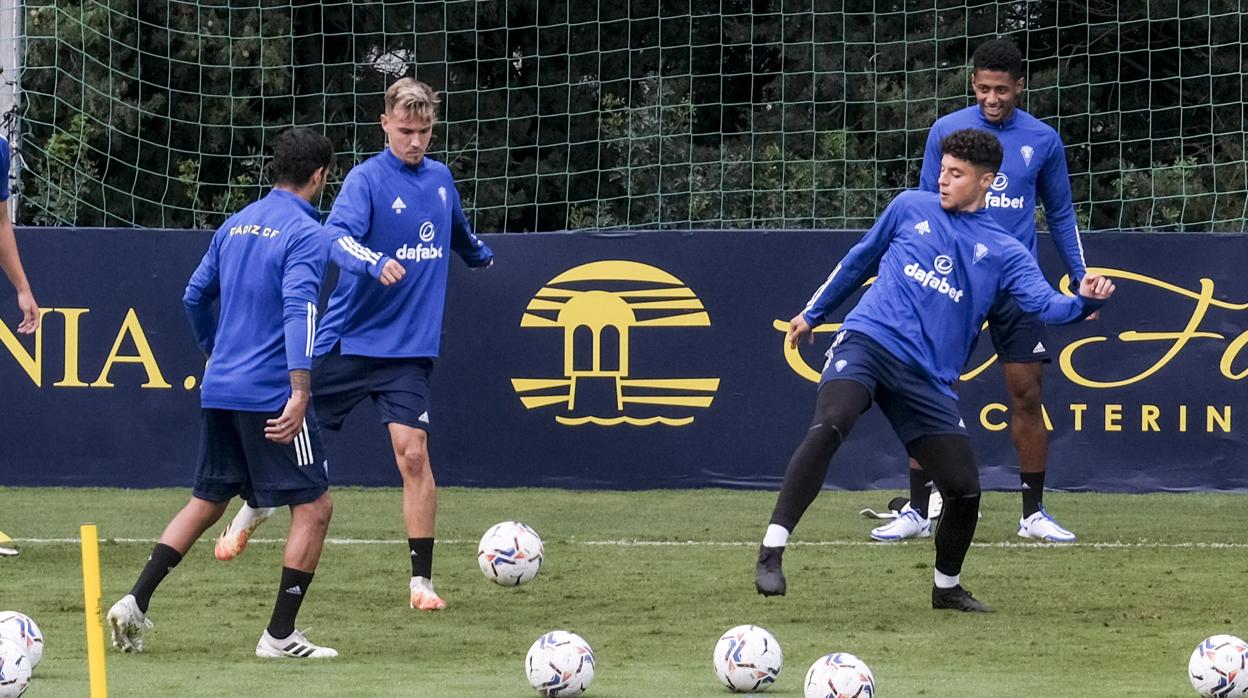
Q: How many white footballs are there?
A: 7